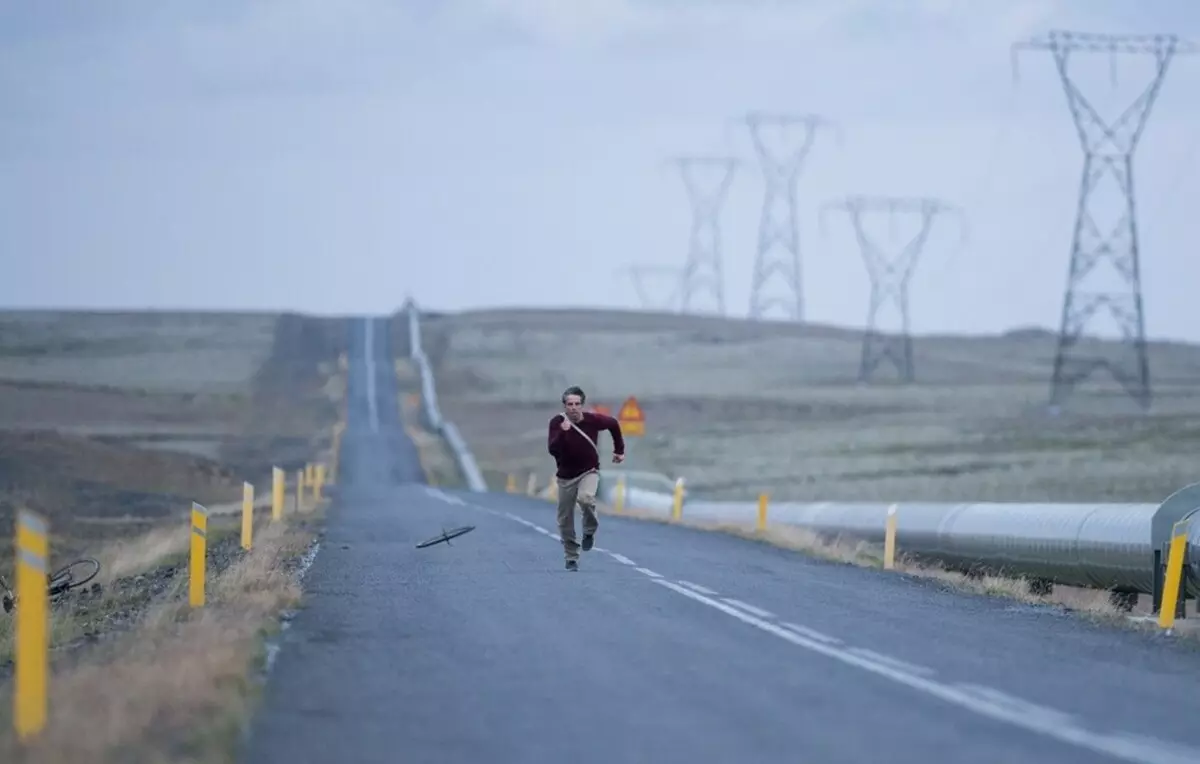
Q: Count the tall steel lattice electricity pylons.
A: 5